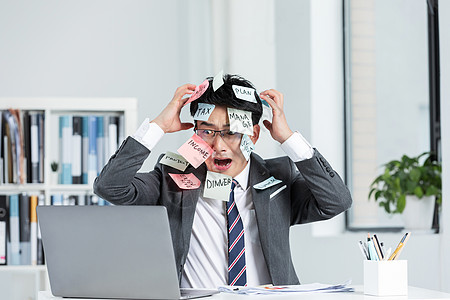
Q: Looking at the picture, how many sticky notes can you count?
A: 12